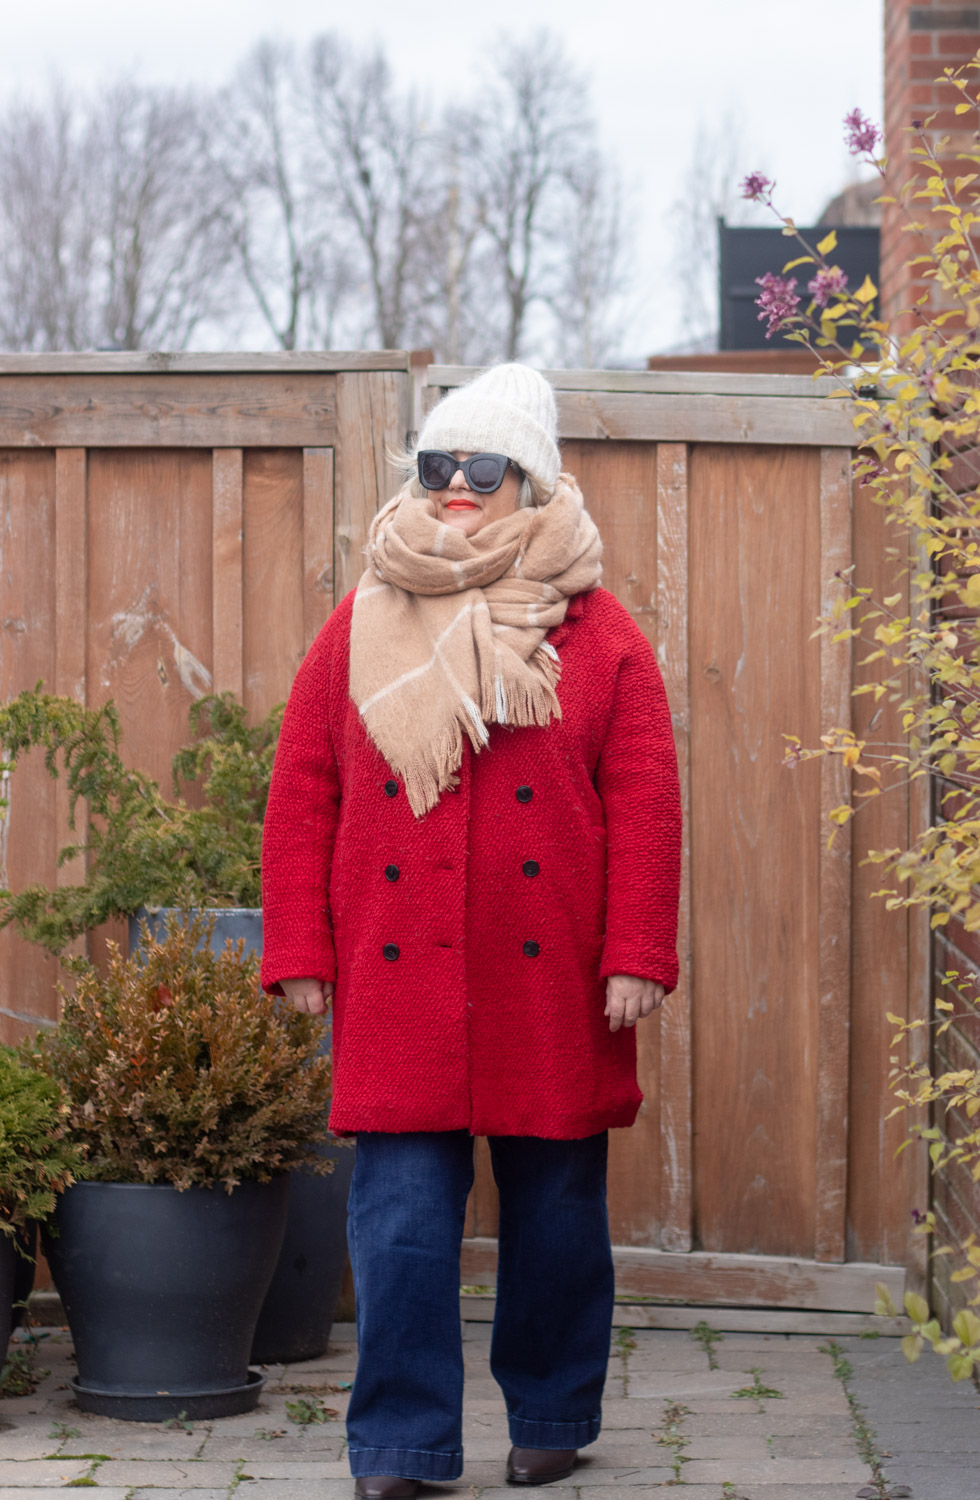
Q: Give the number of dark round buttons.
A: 6